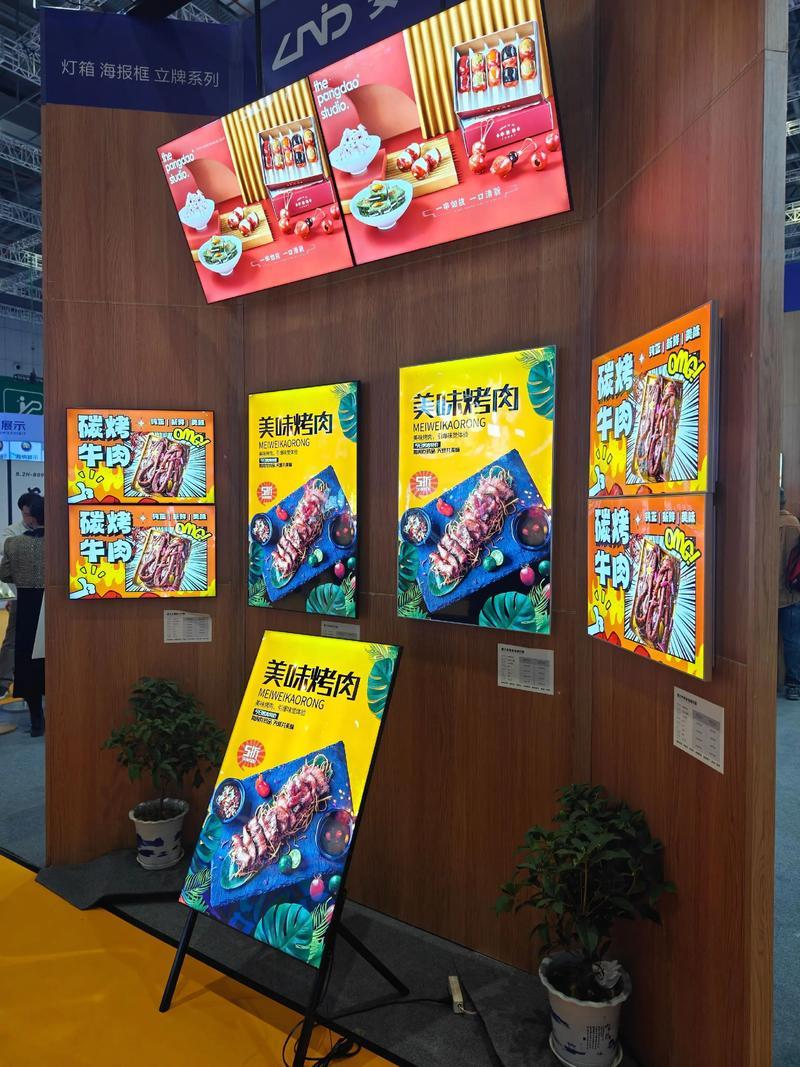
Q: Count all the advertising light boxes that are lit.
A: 9